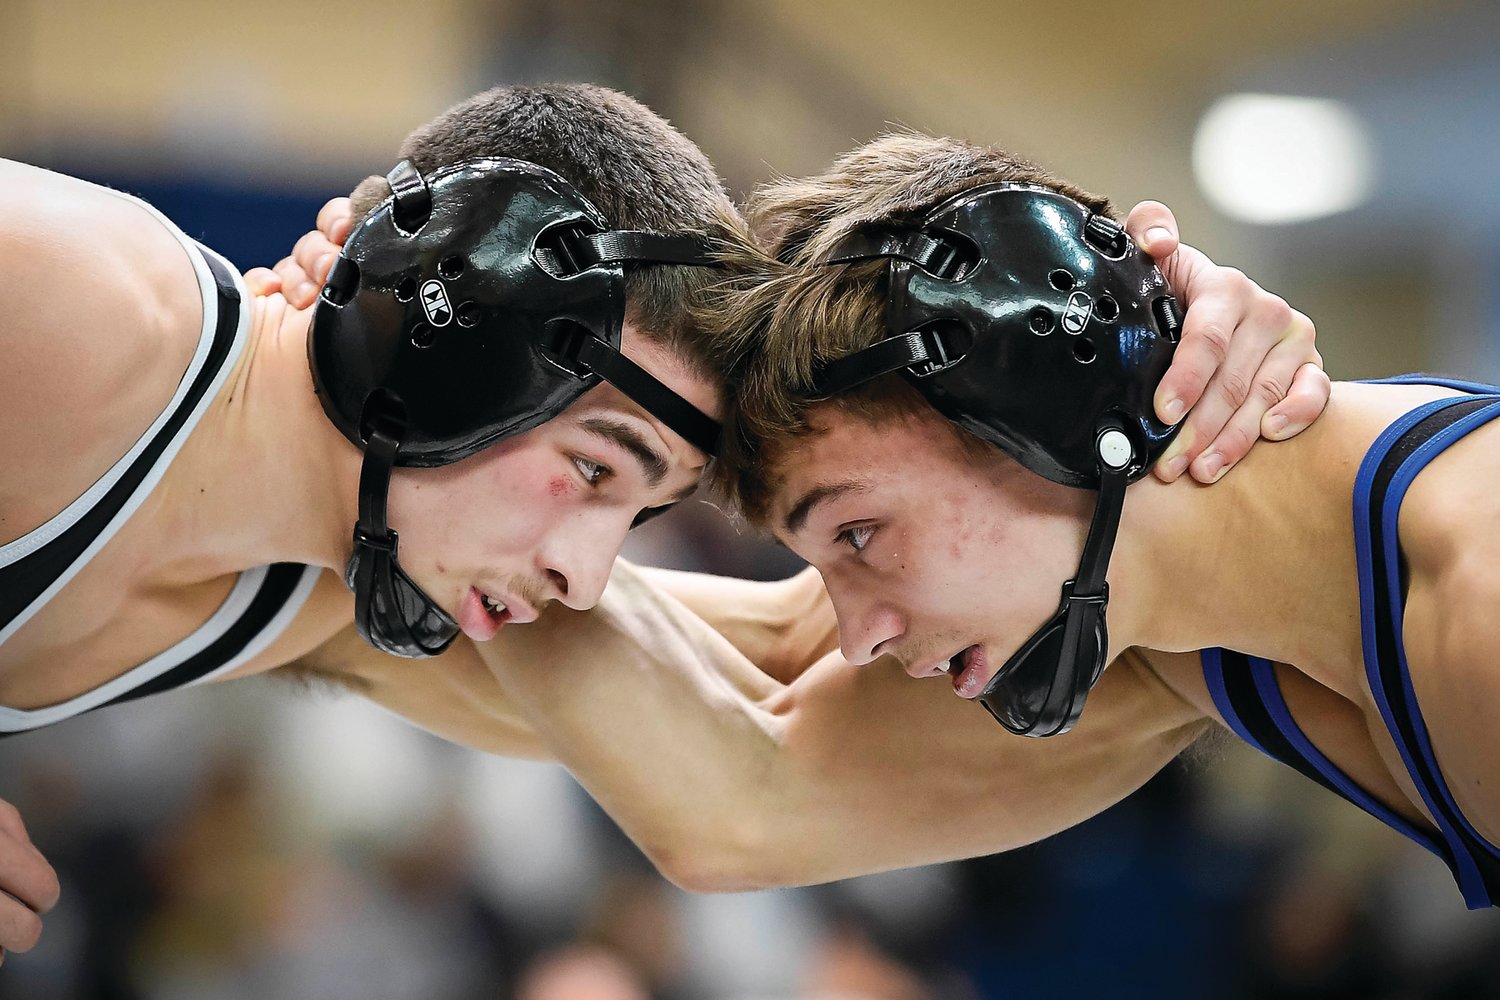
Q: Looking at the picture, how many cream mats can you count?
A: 0